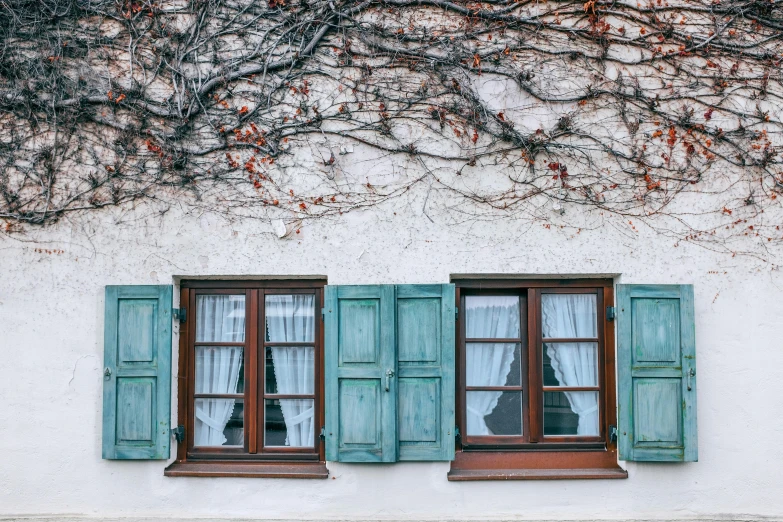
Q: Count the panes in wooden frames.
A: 12